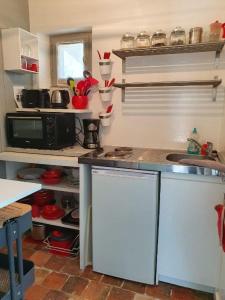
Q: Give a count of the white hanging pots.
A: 3